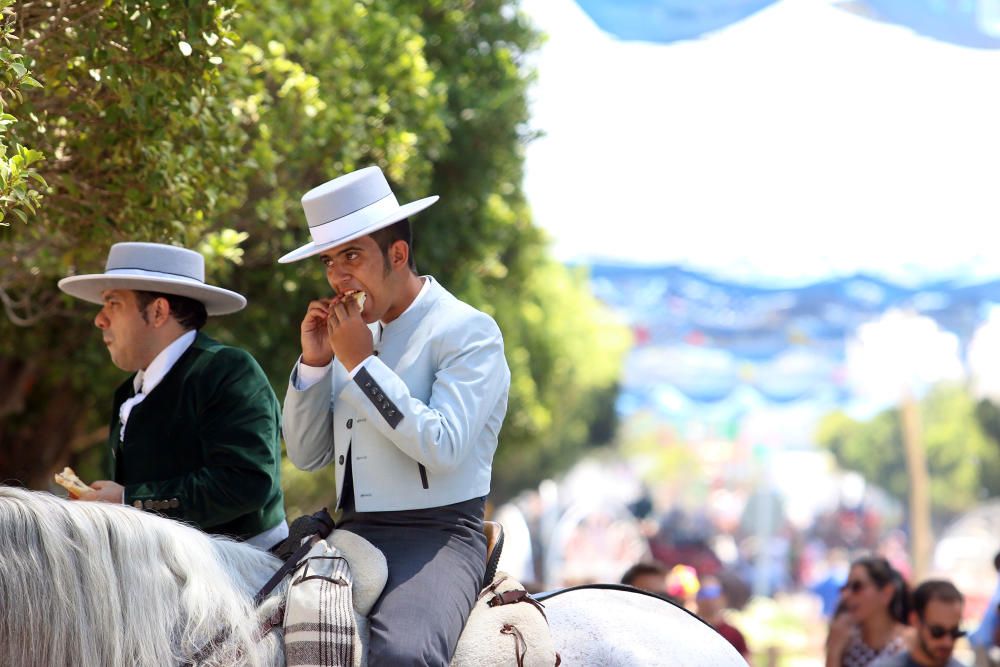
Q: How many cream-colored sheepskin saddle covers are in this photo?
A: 1